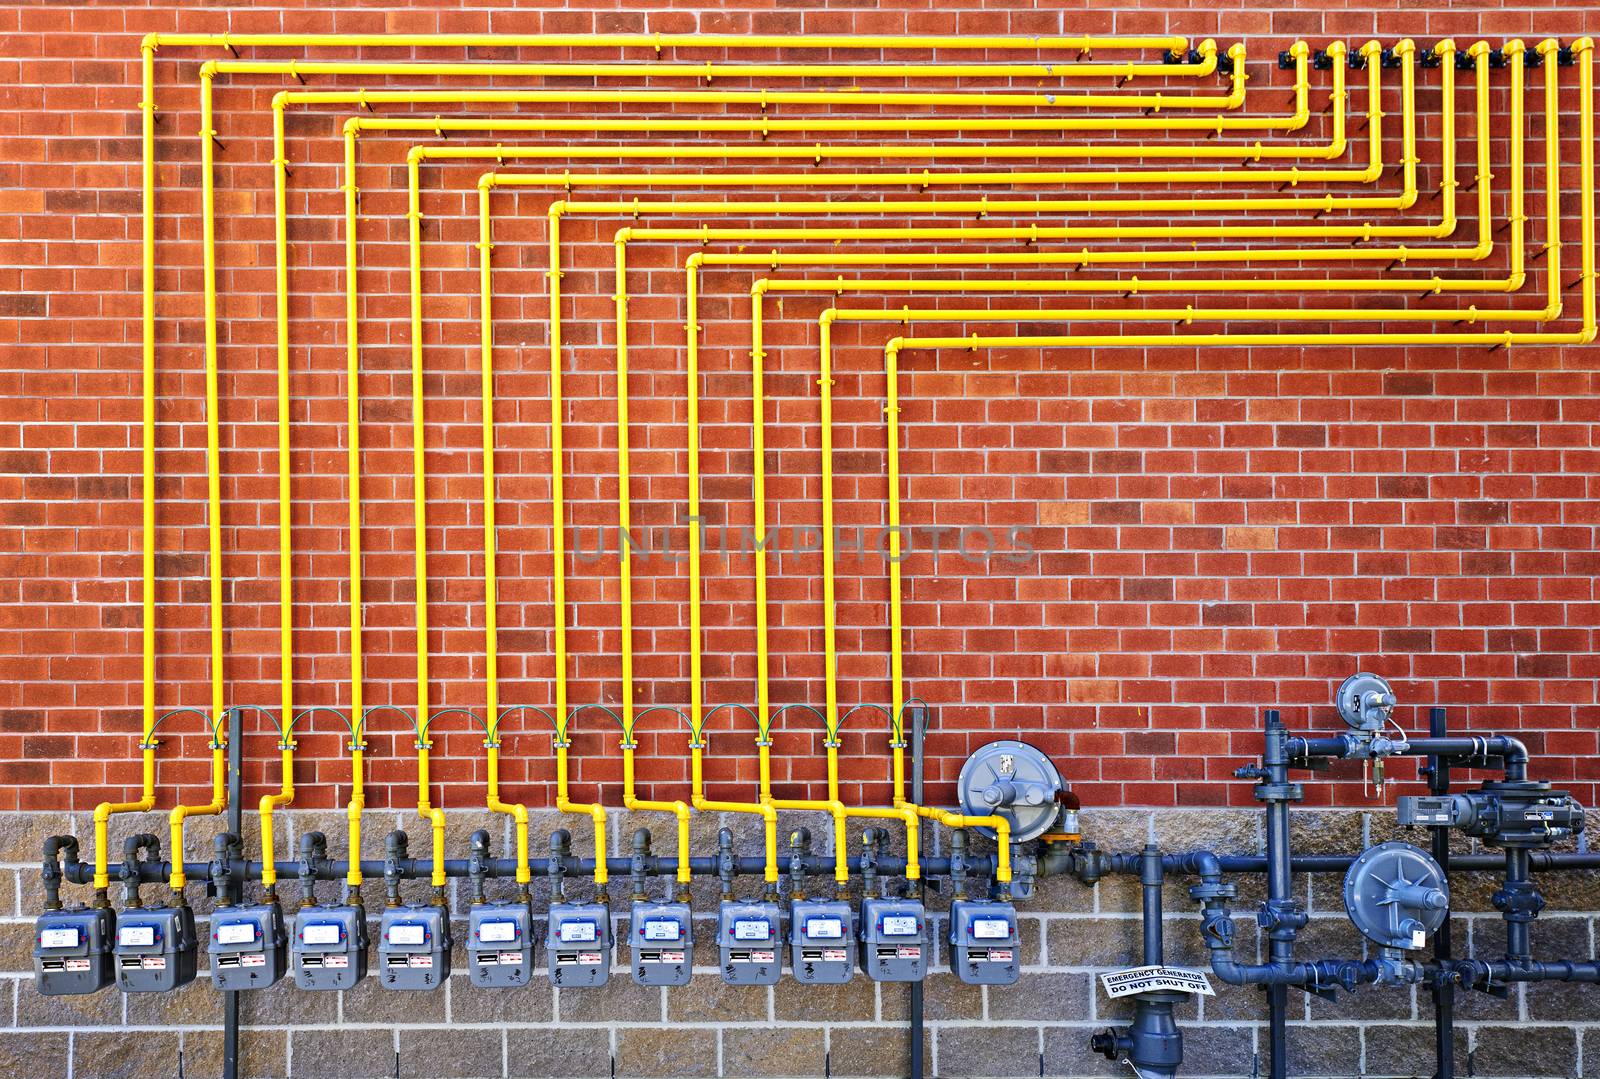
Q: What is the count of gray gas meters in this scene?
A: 12